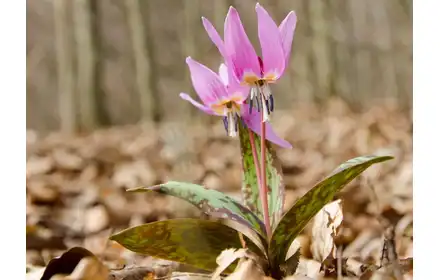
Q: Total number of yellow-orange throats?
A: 2